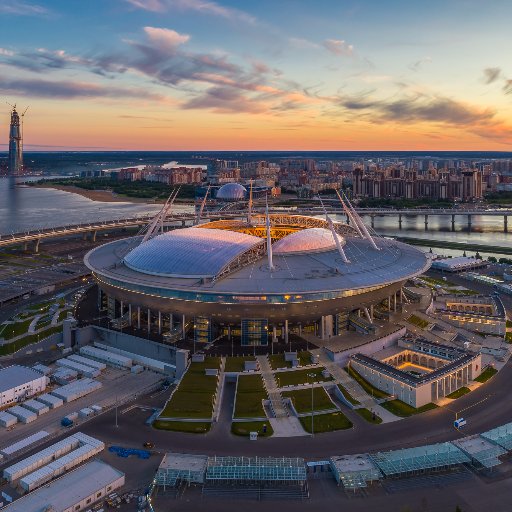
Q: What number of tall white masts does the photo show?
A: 8